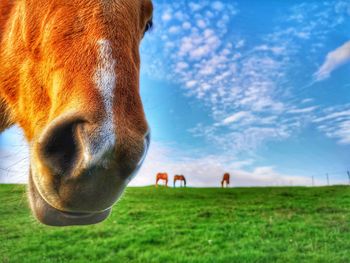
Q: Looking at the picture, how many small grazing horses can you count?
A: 3